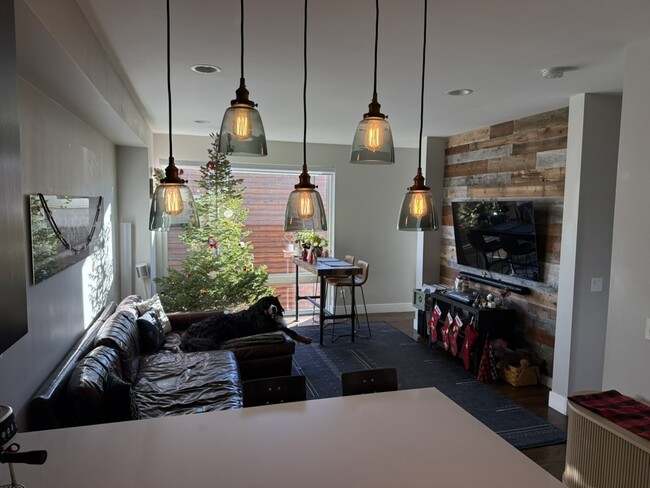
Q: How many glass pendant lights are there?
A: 5